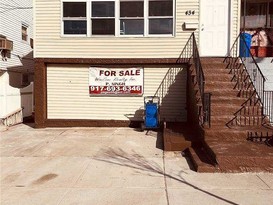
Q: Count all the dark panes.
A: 8